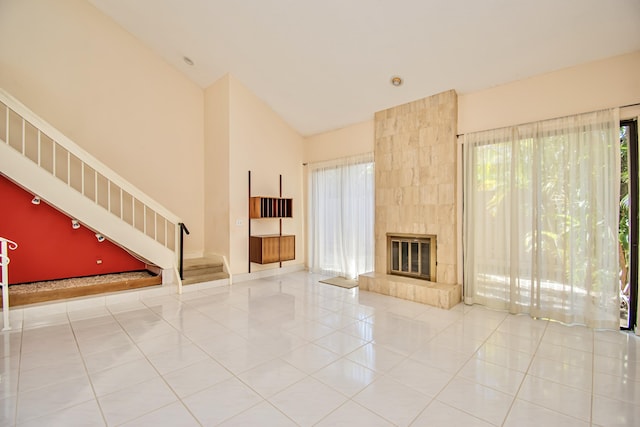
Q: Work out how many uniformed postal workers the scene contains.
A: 0